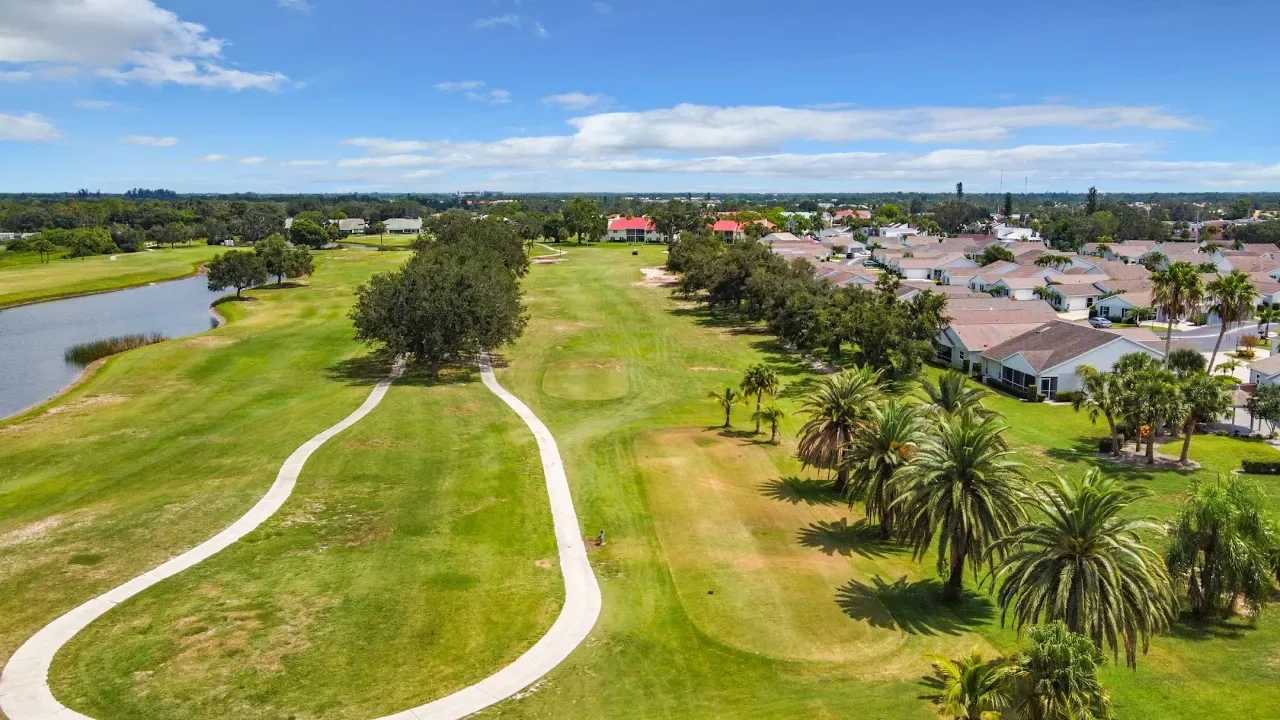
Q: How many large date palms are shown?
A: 5